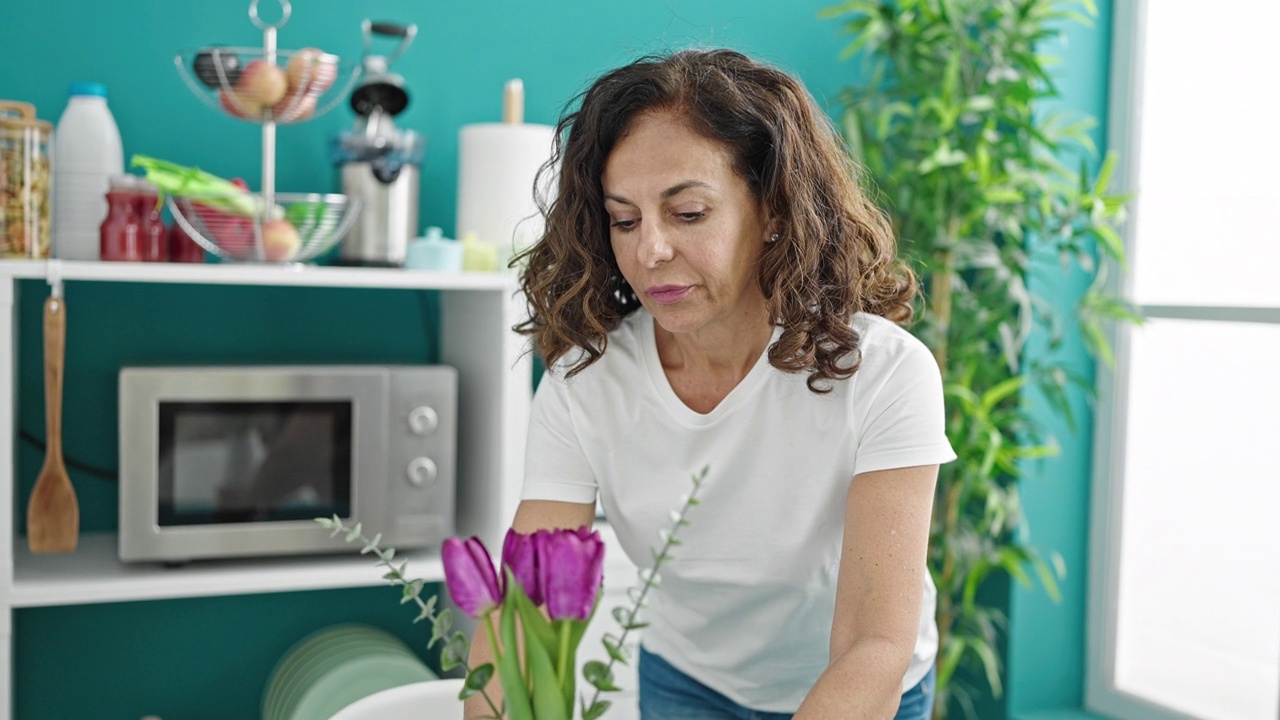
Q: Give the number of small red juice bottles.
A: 3